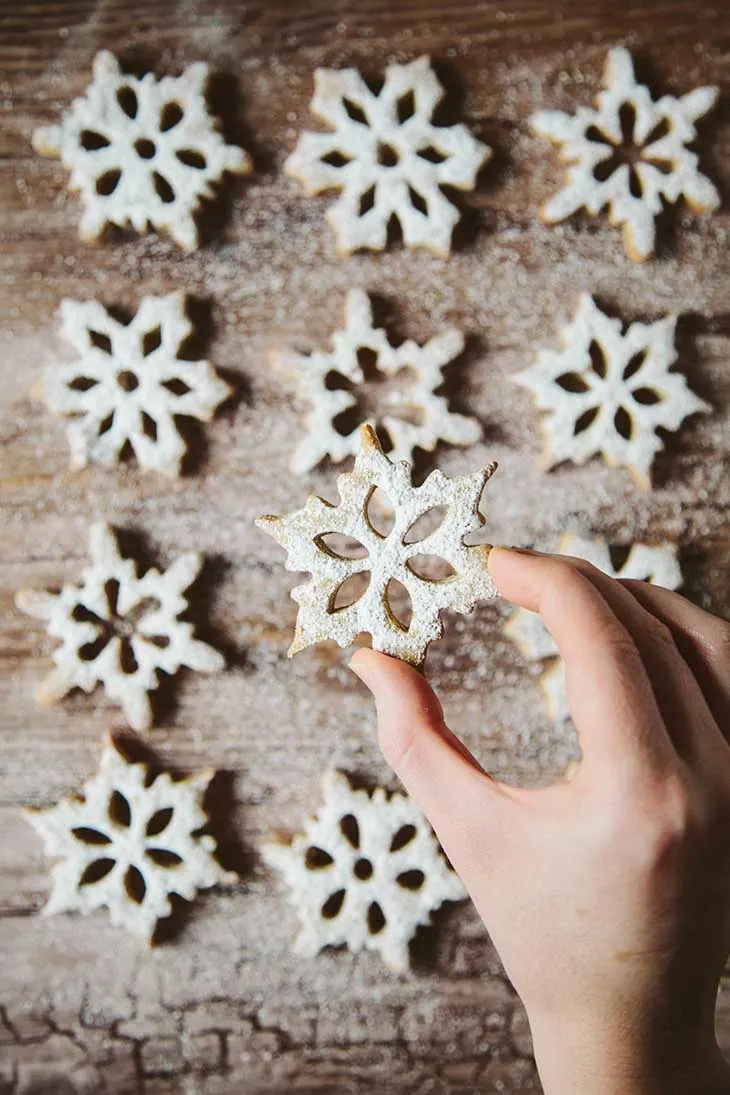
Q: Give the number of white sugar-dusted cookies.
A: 11